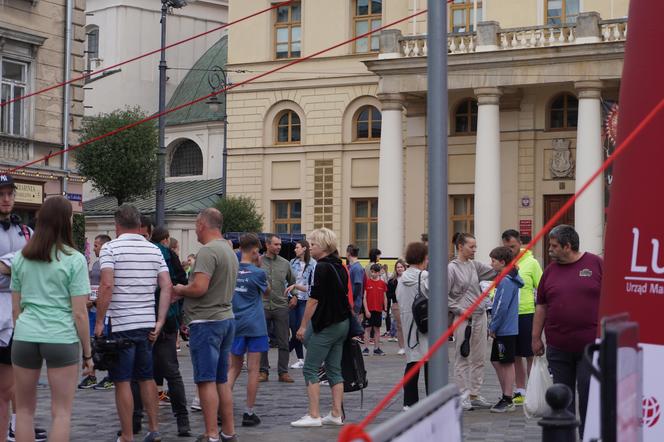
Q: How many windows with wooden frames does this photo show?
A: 11